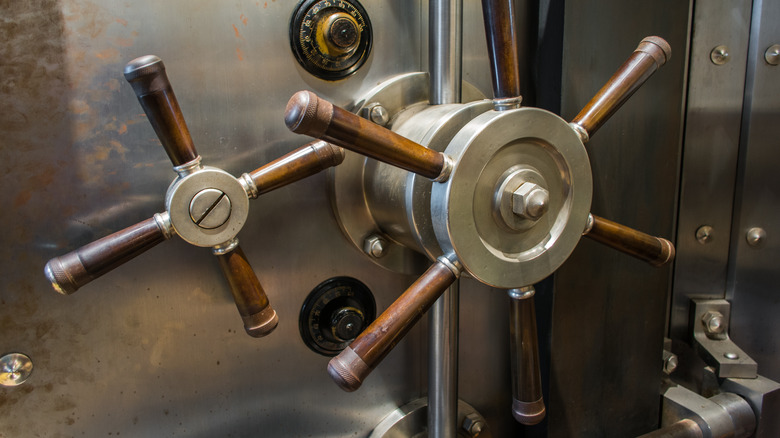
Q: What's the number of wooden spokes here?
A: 10